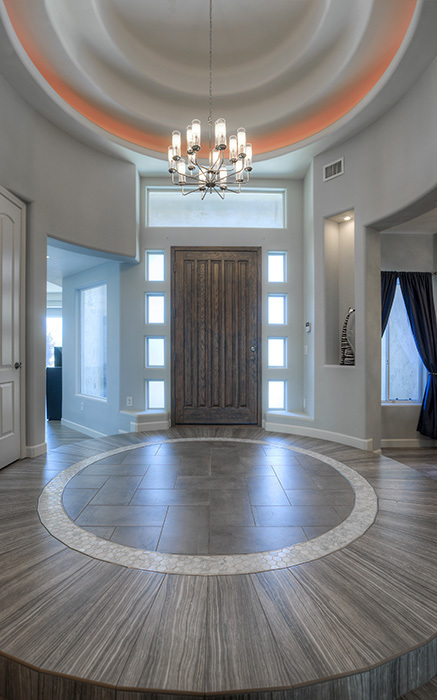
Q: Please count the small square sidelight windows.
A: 8